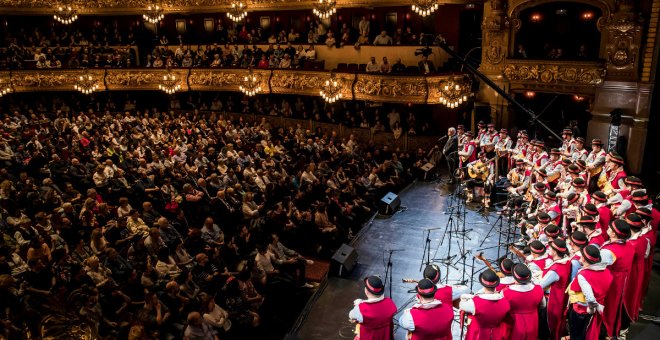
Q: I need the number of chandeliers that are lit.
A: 11